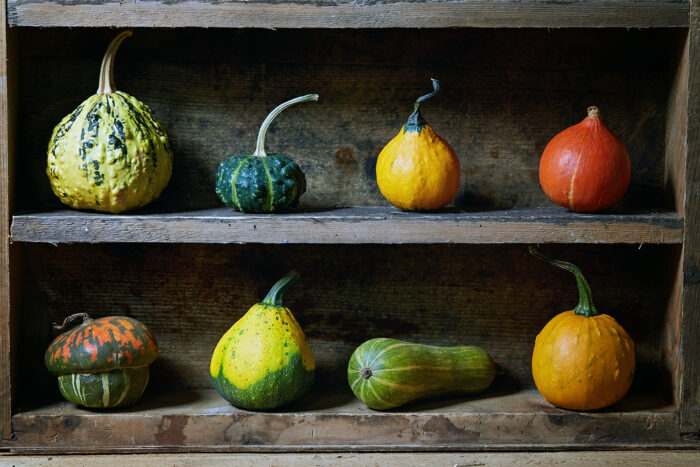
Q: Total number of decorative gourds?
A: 8